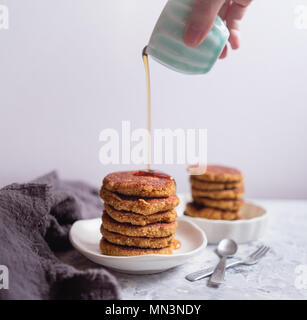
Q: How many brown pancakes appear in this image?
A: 11